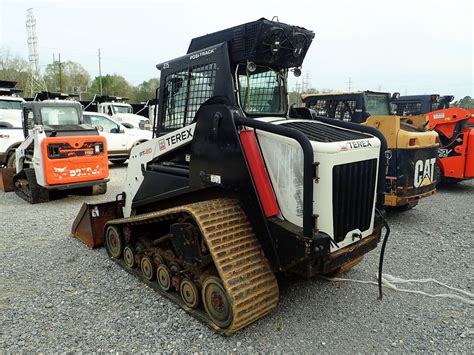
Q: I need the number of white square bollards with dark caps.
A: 0